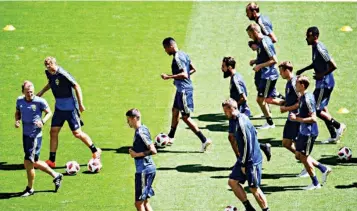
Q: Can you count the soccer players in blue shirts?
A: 11